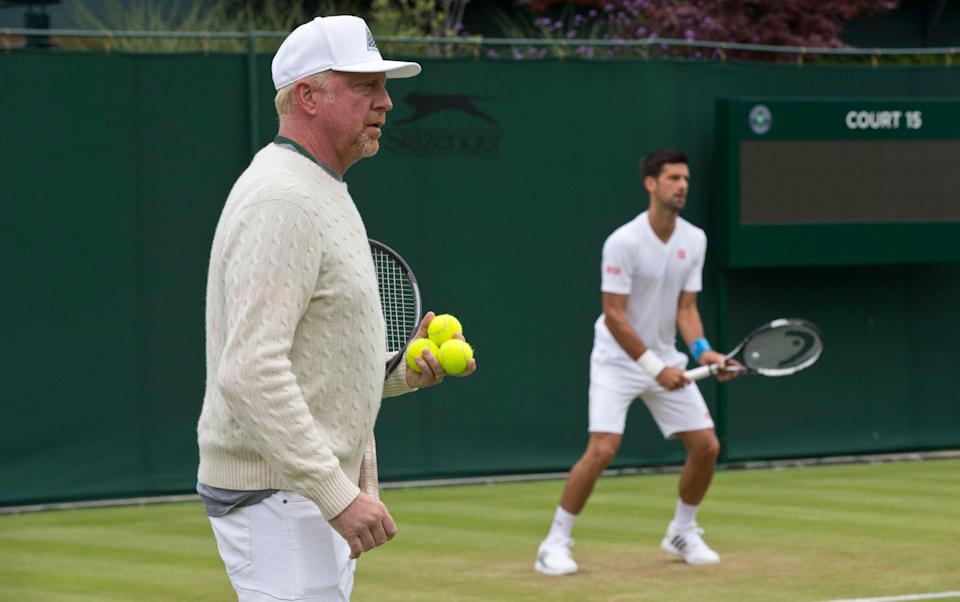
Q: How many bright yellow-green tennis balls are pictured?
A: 3